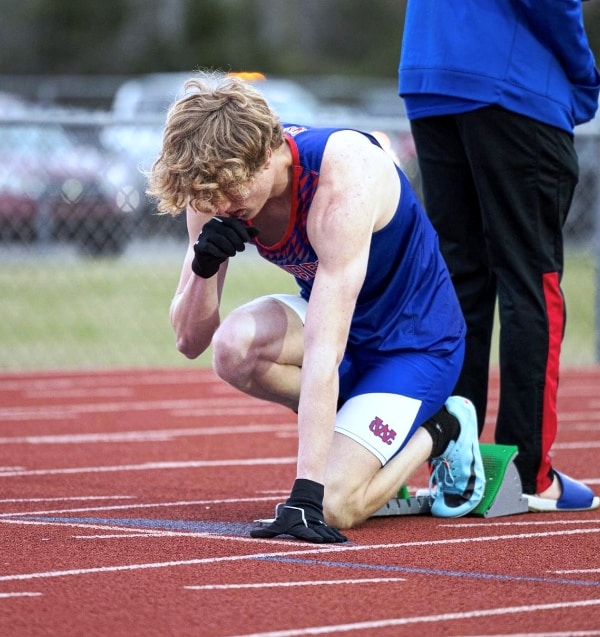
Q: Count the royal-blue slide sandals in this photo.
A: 1